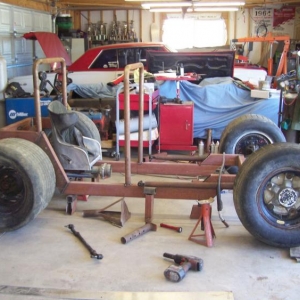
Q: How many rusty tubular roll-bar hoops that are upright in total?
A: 2